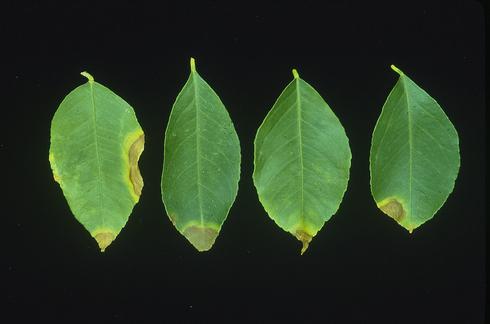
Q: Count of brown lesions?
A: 5